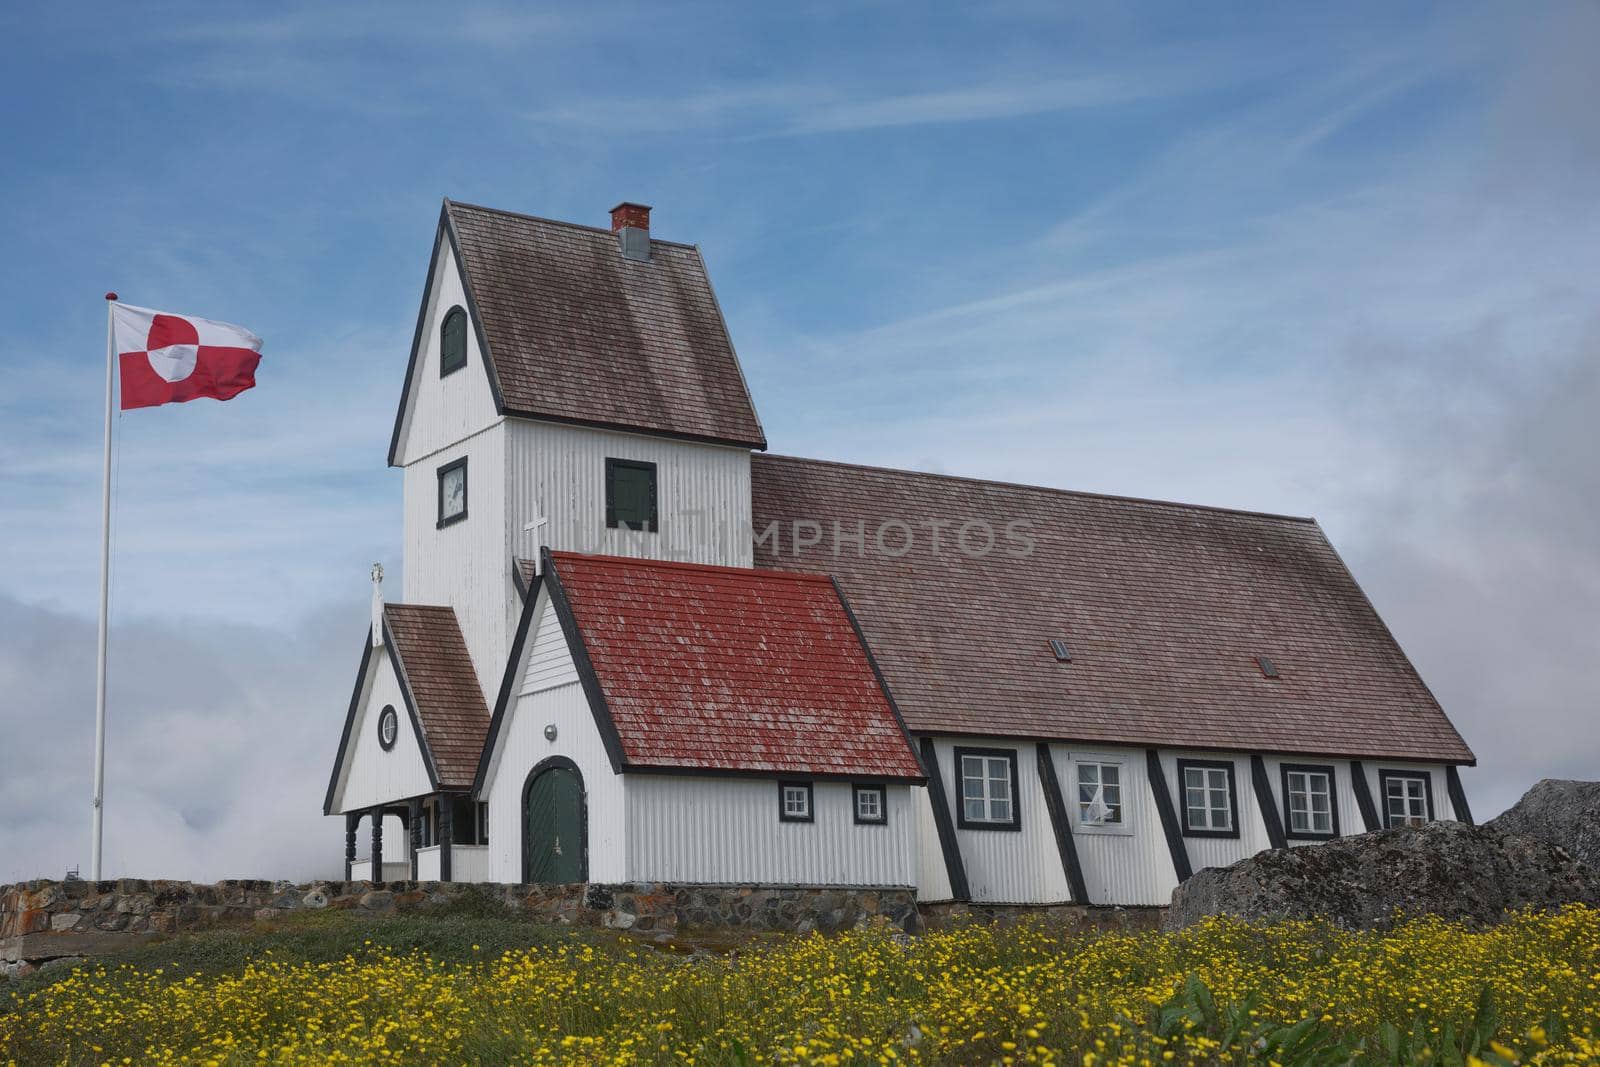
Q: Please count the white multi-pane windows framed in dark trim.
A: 7